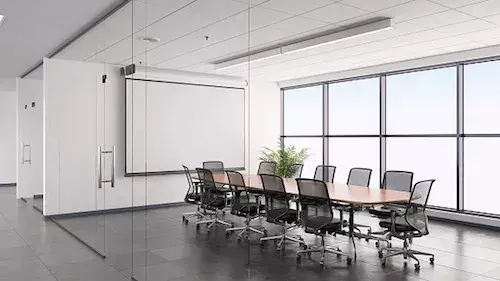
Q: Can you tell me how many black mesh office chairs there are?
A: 12